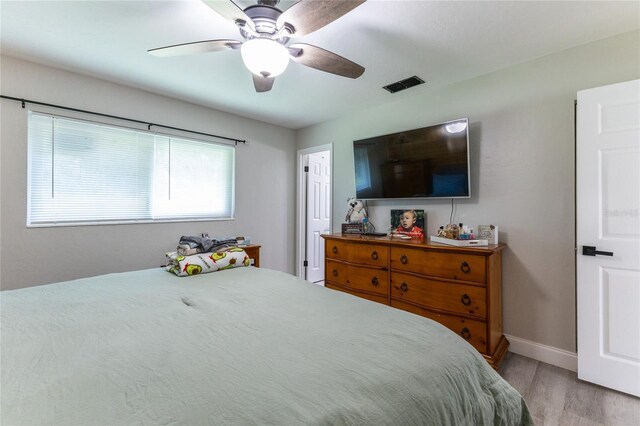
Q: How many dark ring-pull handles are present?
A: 9